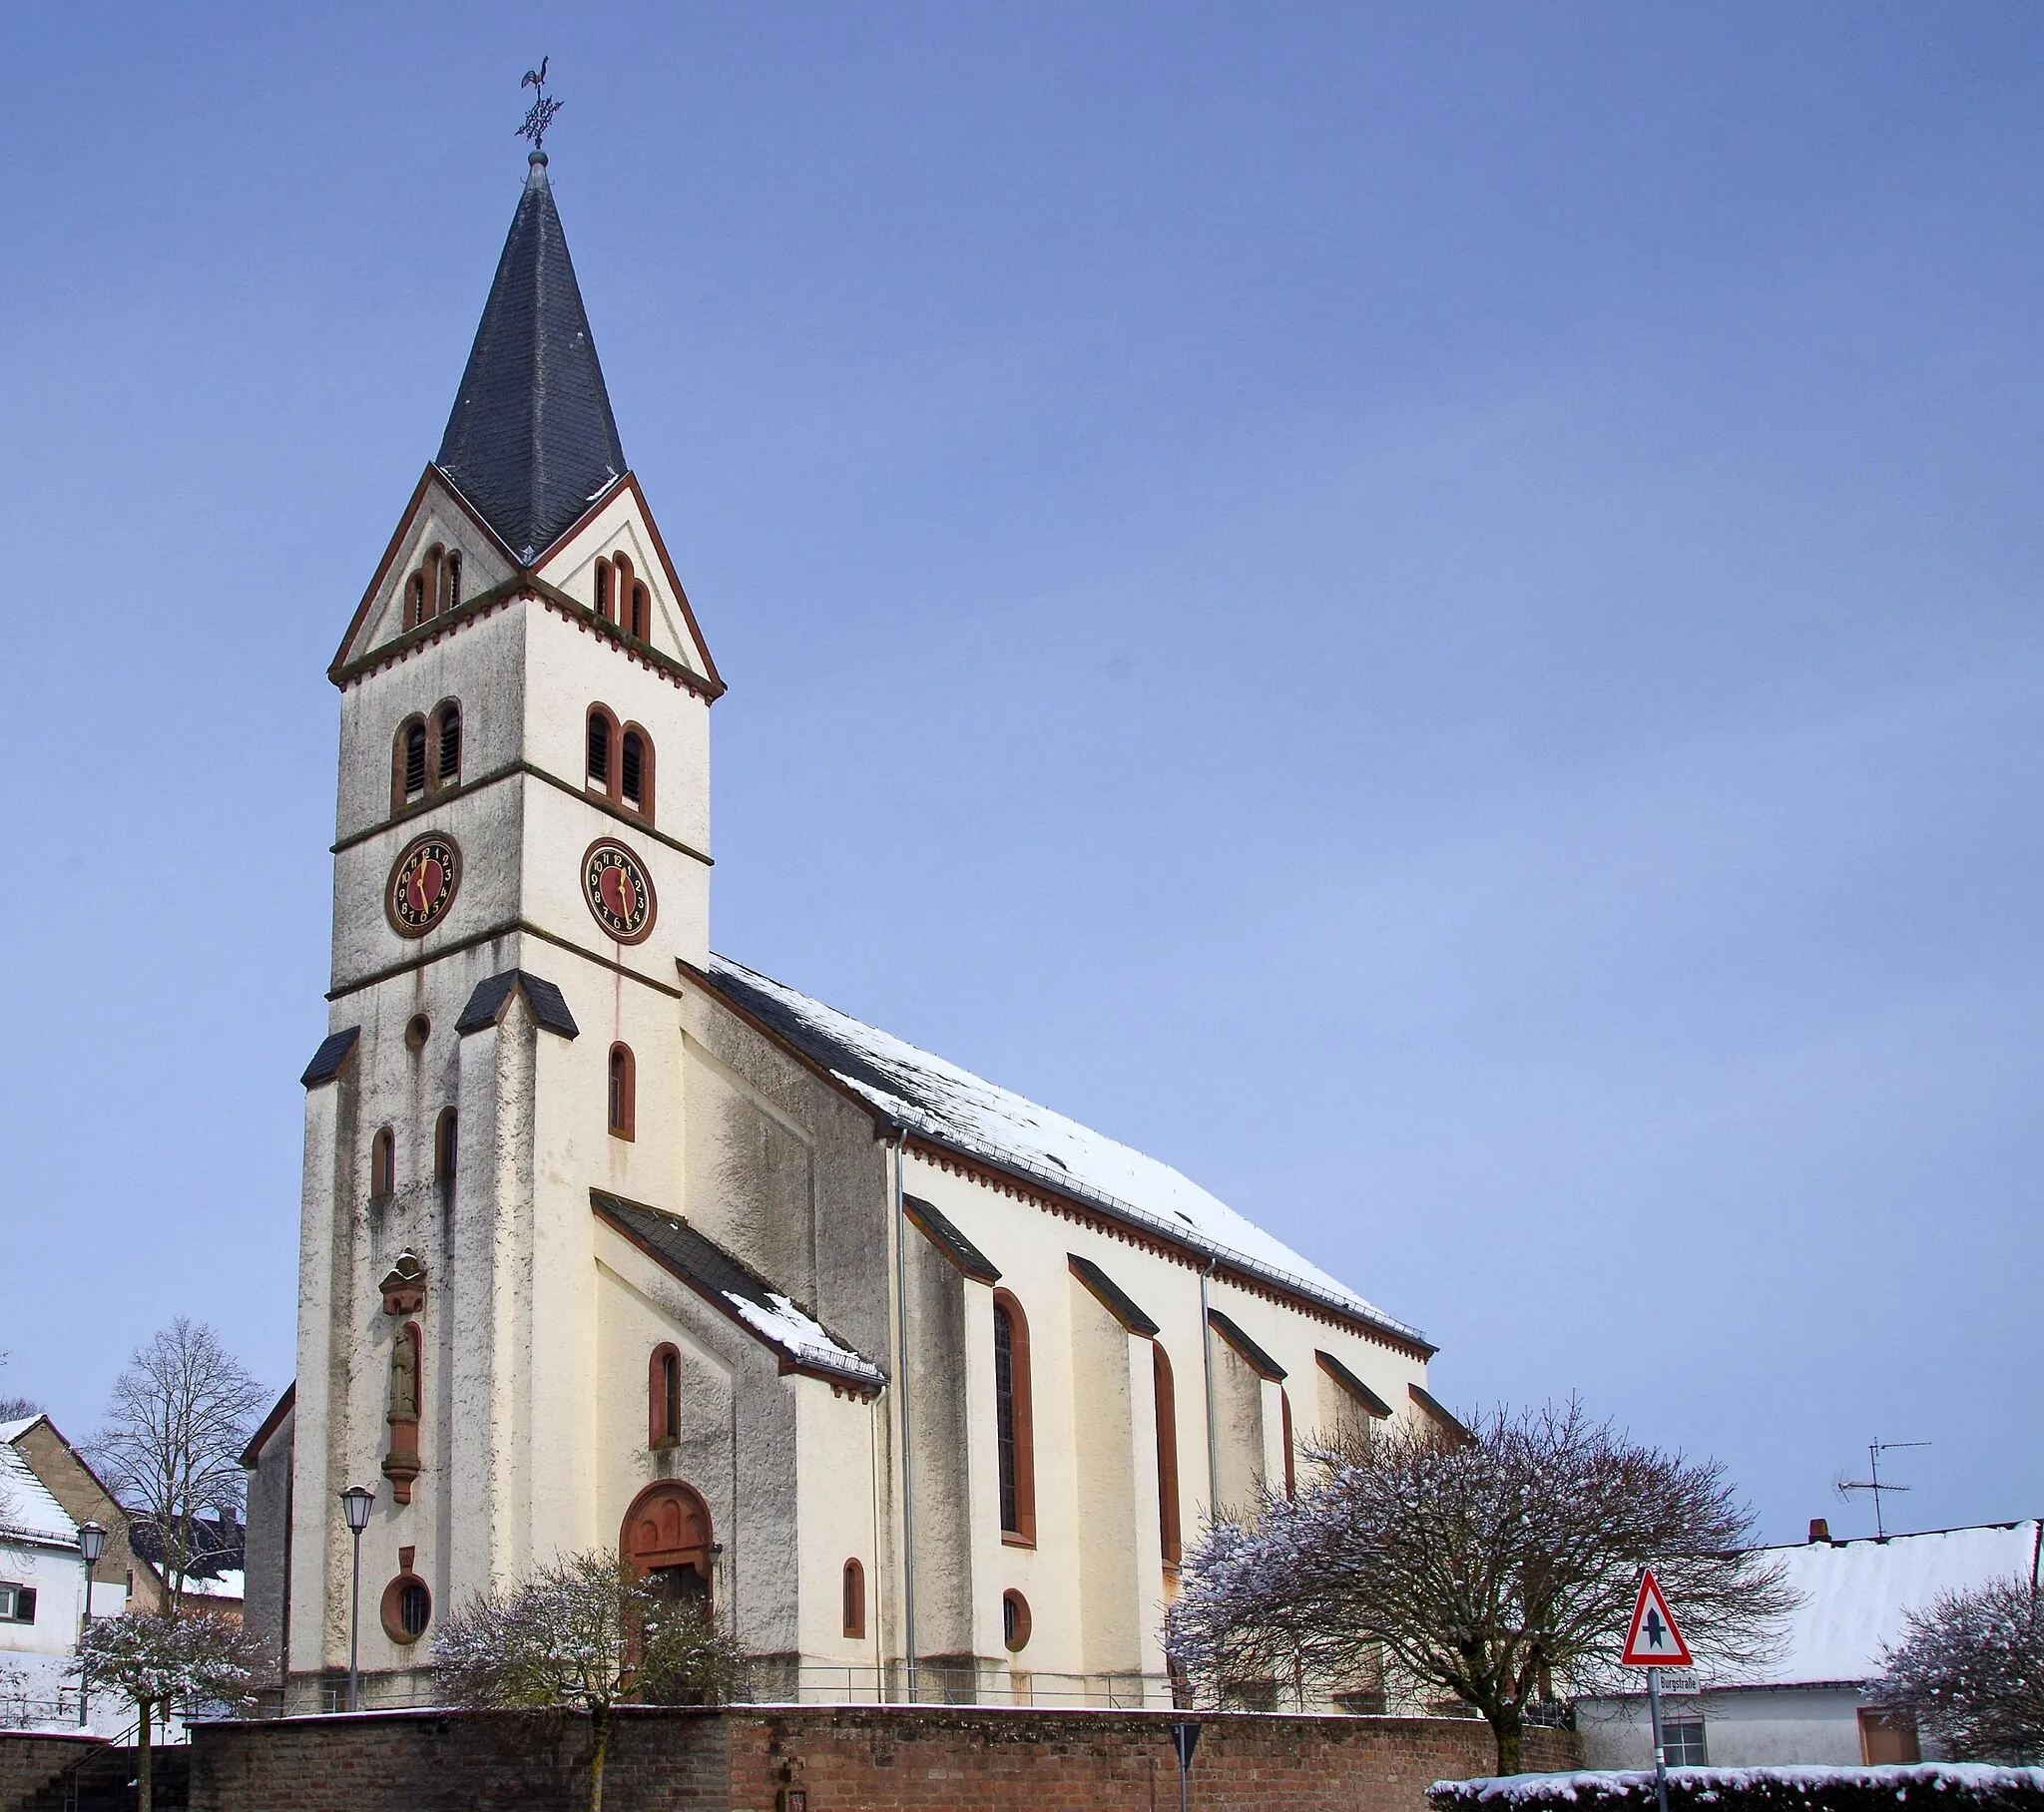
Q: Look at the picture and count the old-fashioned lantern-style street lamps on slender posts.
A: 2